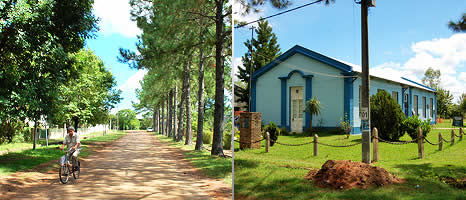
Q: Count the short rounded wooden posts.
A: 7